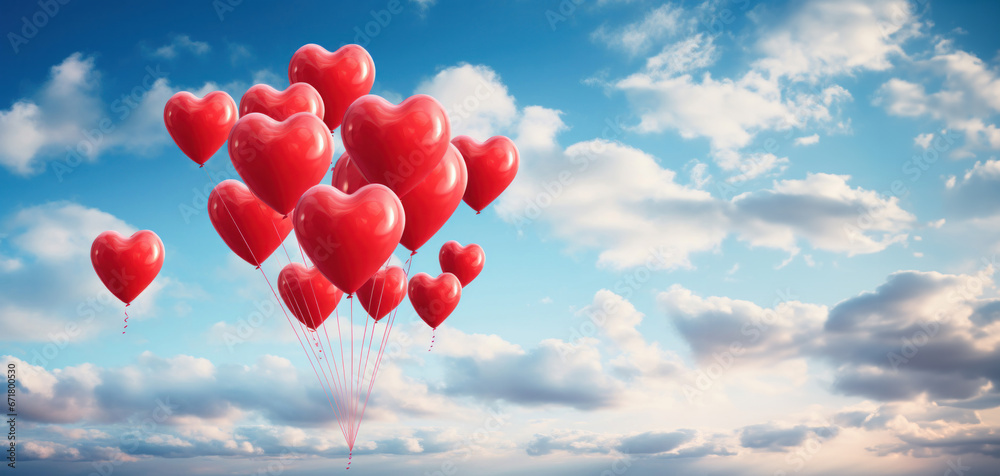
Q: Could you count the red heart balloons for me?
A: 15